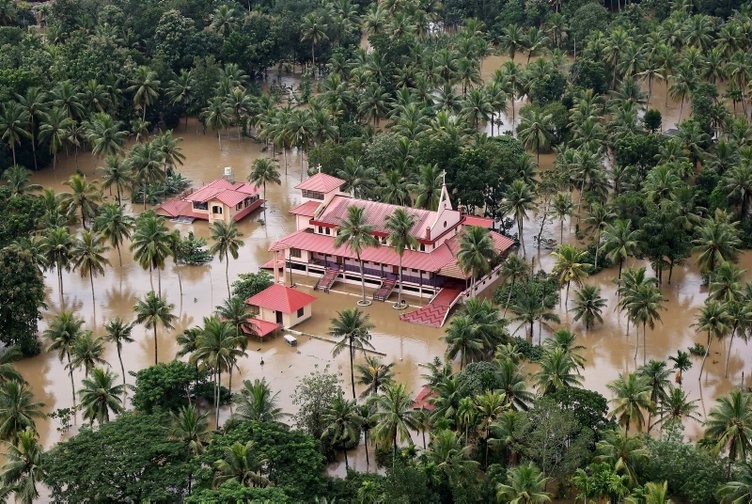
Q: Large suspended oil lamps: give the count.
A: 0